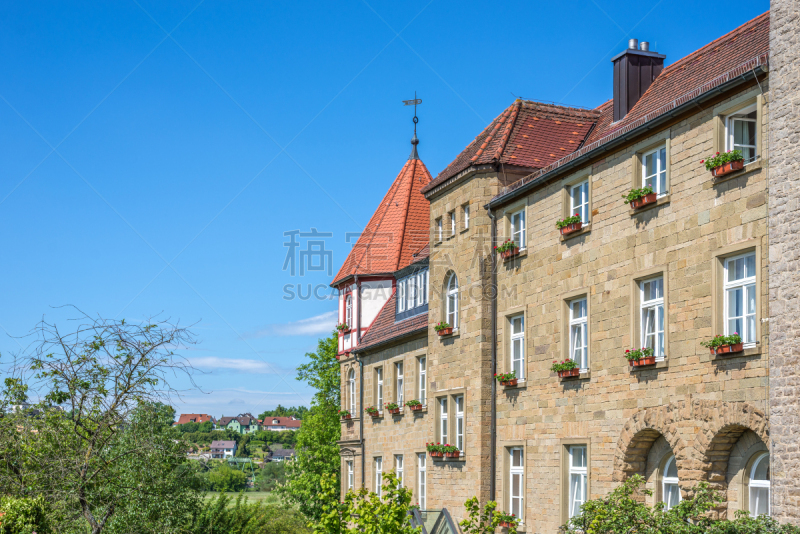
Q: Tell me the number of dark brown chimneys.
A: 1